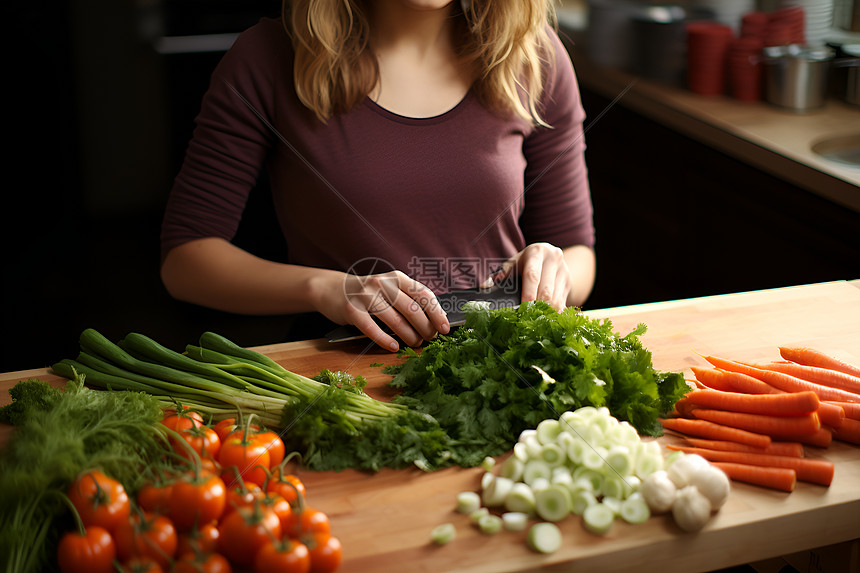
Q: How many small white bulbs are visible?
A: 4